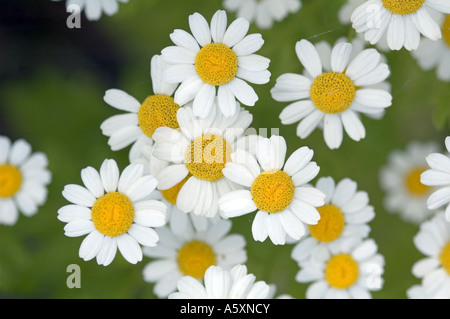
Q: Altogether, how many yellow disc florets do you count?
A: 15